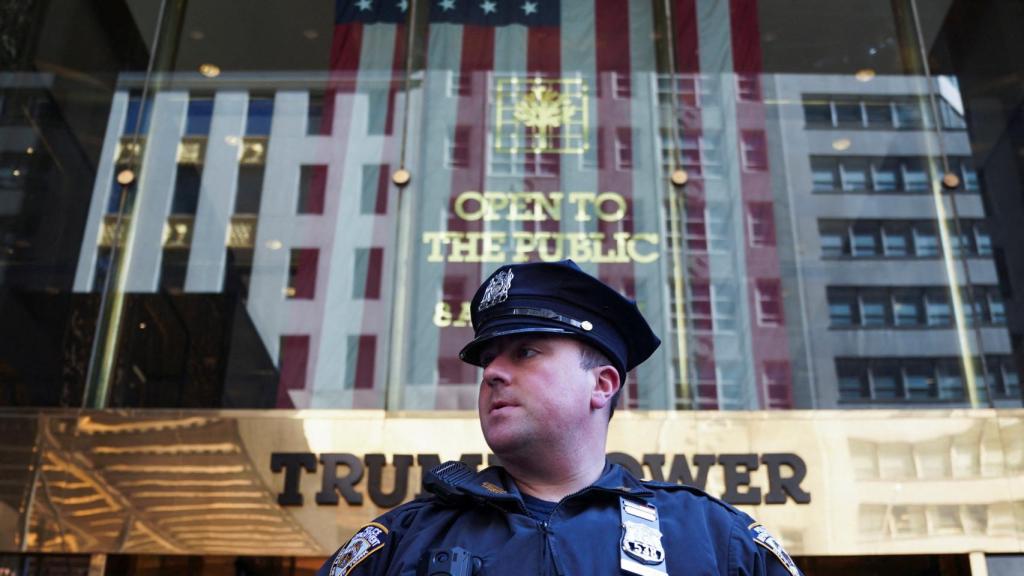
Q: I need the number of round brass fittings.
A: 4